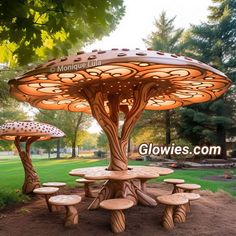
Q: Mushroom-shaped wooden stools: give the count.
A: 9